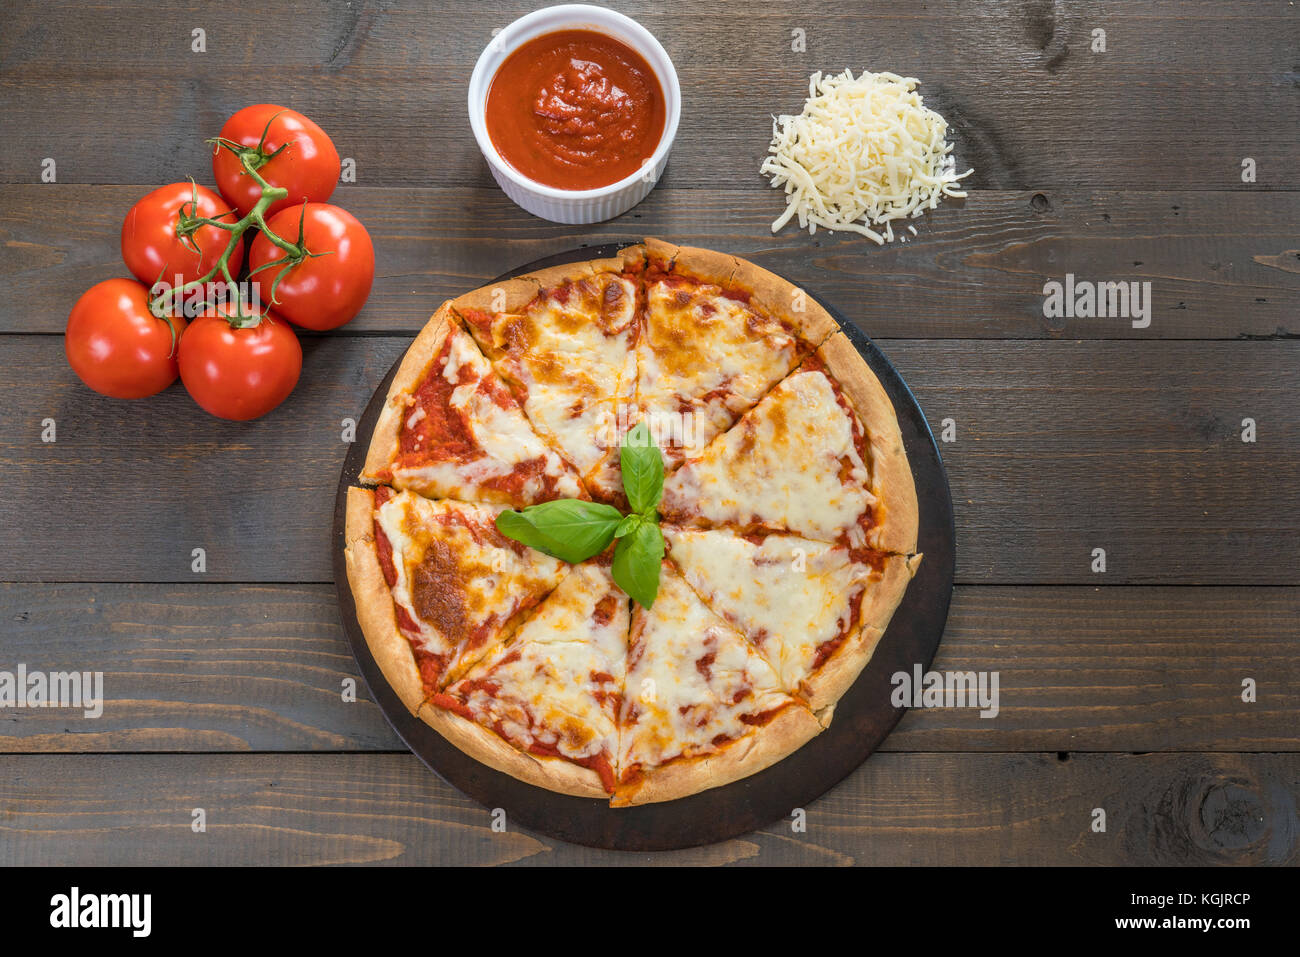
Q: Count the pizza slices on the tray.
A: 8